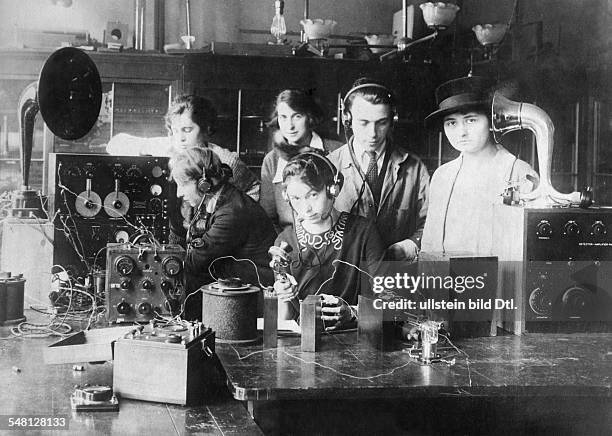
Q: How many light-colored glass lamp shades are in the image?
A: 4